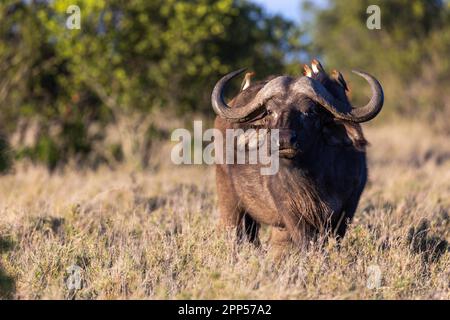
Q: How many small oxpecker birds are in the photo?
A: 4